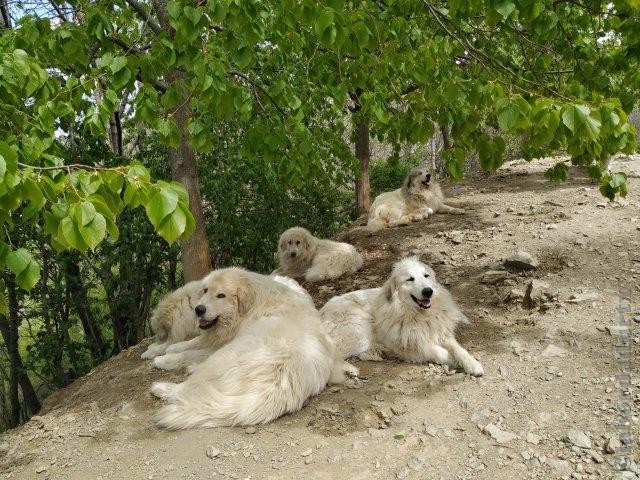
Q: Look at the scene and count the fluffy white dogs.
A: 5